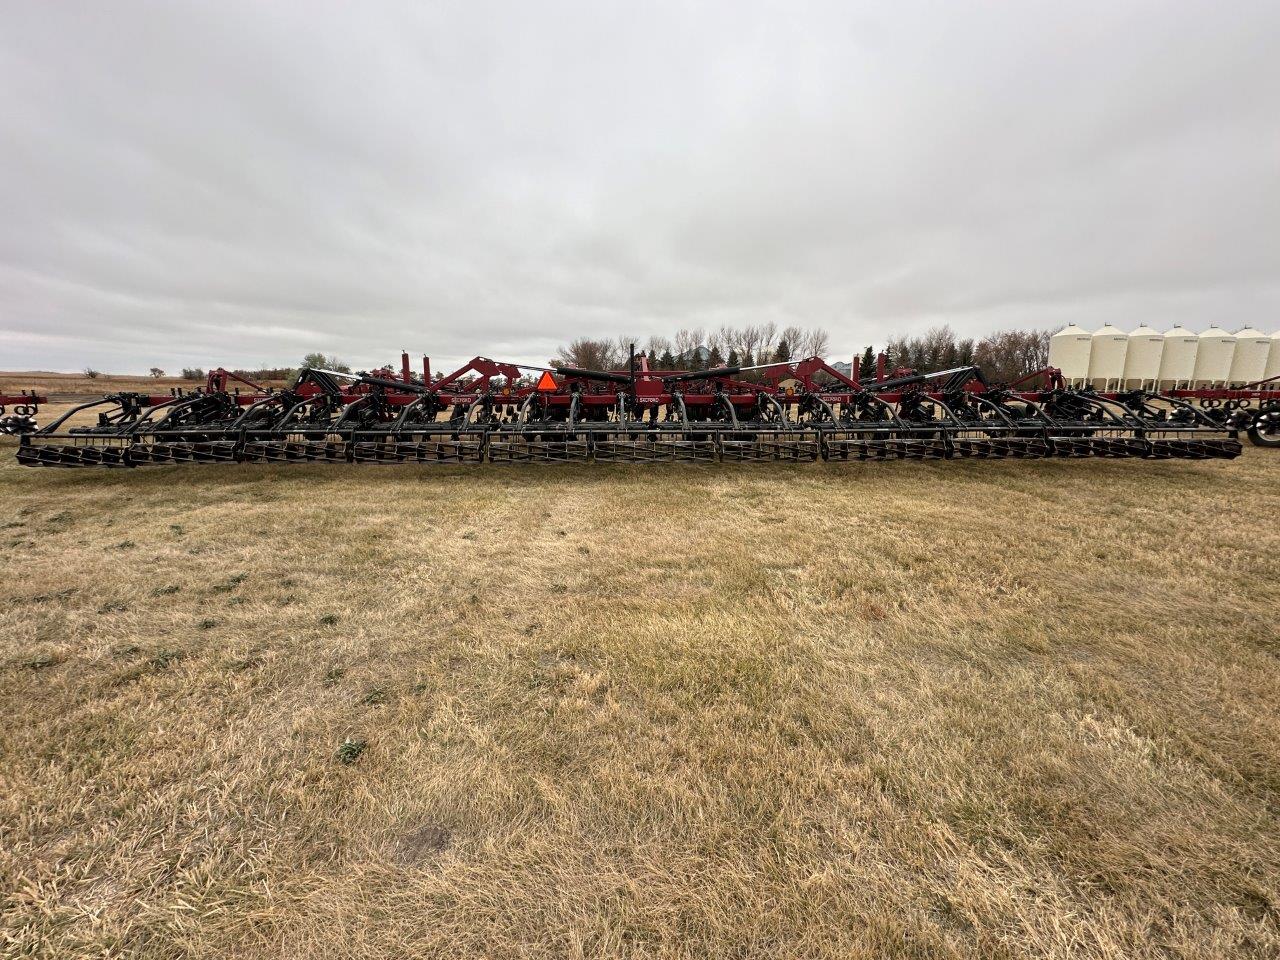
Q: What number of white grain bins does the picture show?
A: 7